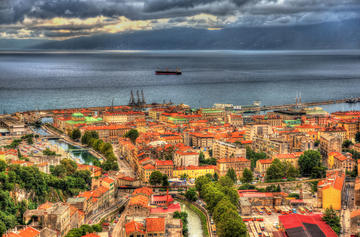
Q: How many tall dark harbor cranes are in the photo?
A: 3